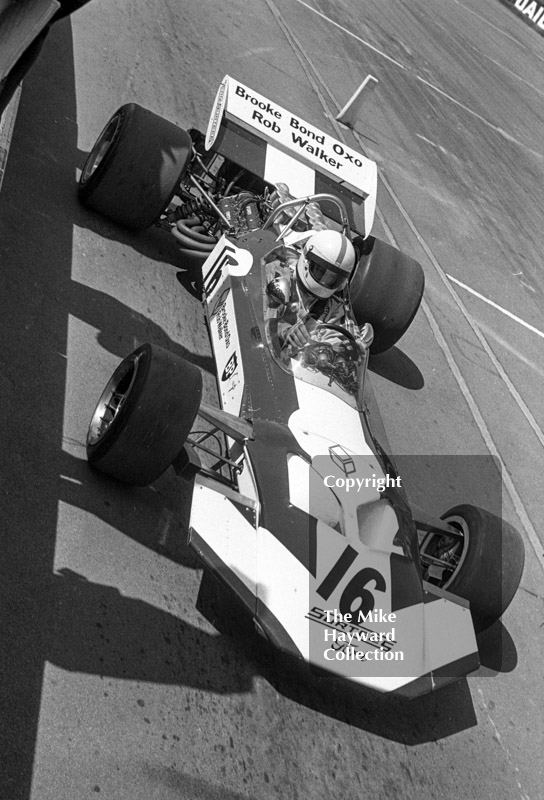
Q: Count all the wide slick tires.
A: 4